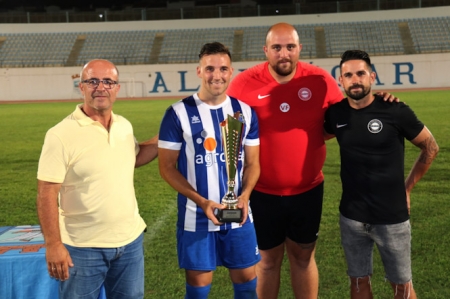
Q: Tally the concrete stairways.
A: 6